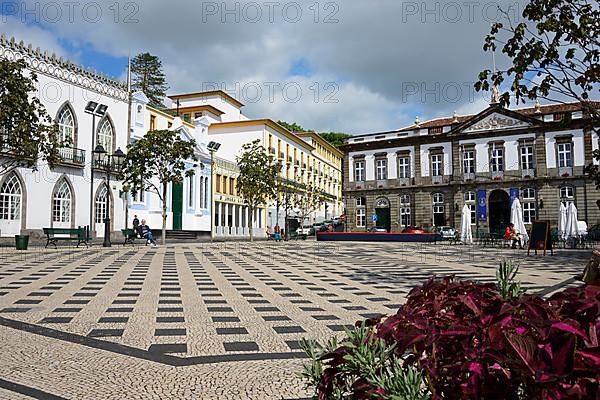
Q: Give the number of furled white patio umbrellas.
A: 4